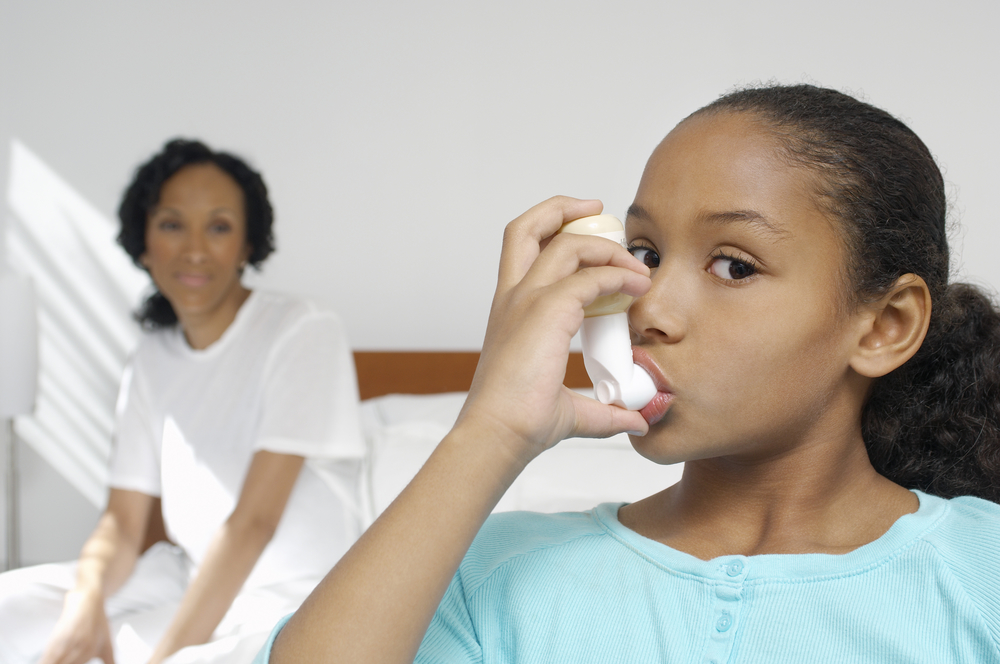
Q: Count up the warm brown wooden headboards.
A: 1